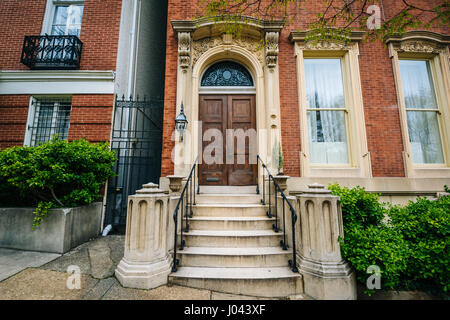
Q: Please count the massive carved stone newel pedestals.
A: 2